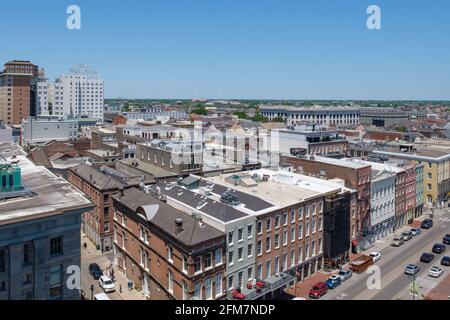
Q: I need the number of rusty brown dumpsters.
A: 1